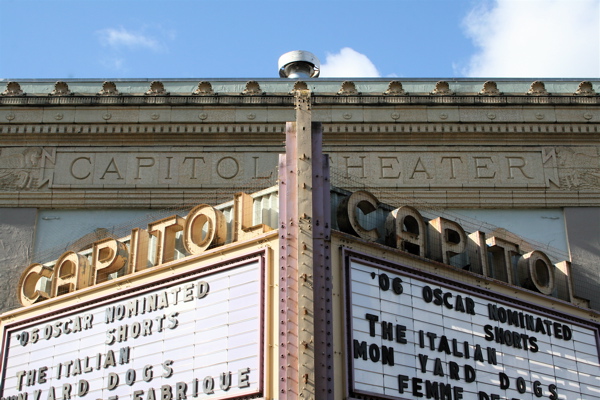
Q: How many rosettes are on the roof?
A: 13